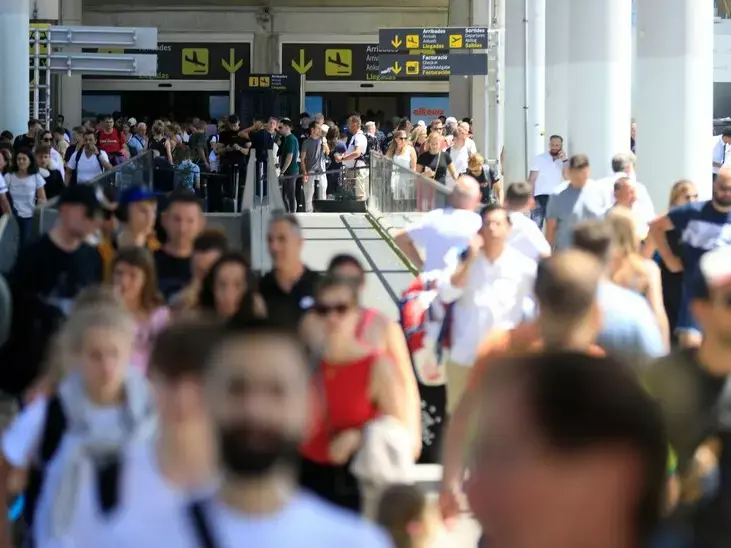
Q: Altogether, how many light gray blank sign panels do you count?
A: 2